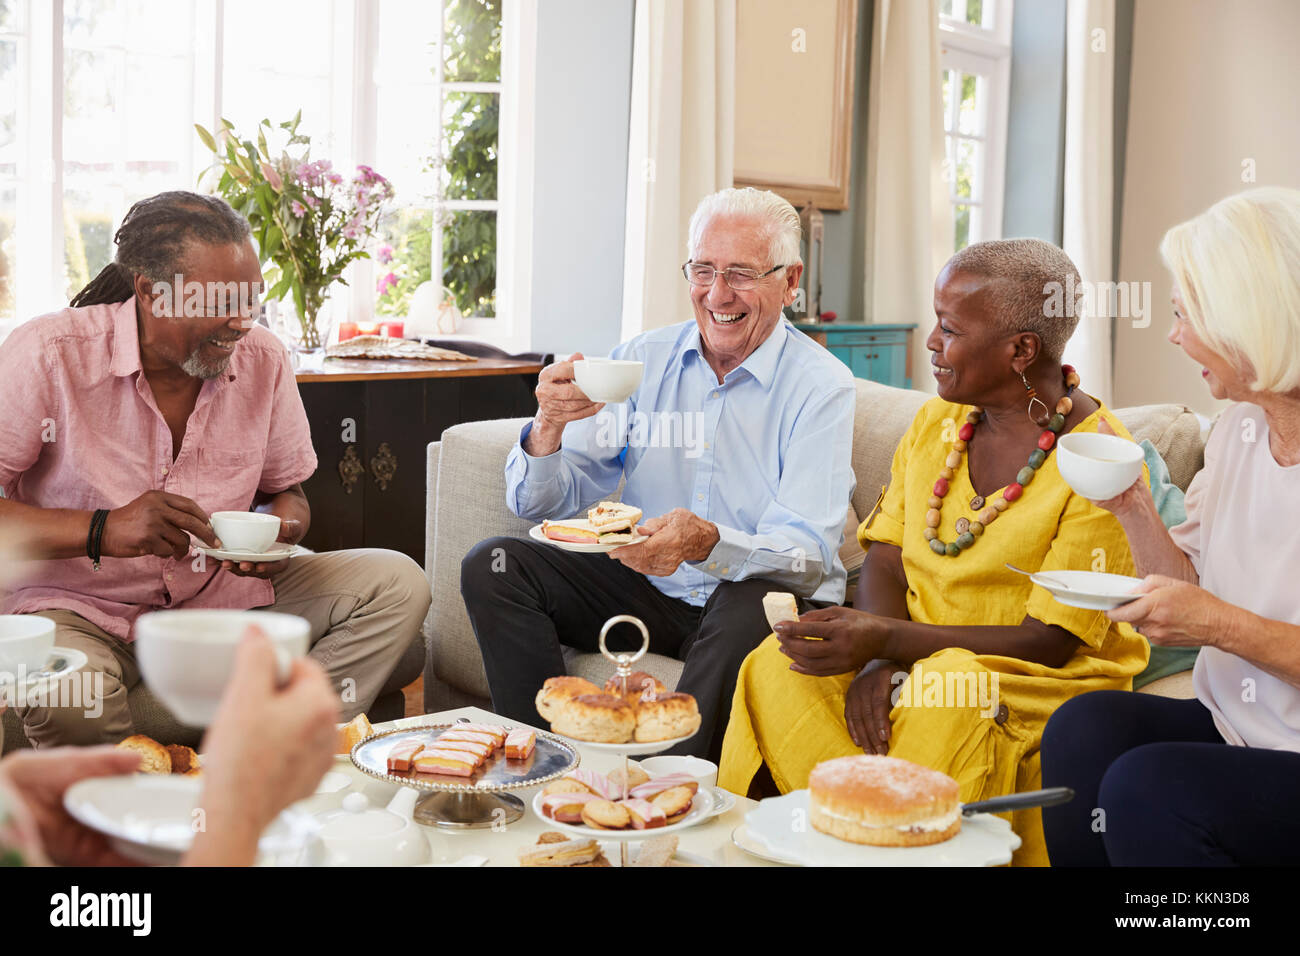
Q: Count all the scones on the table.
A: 4